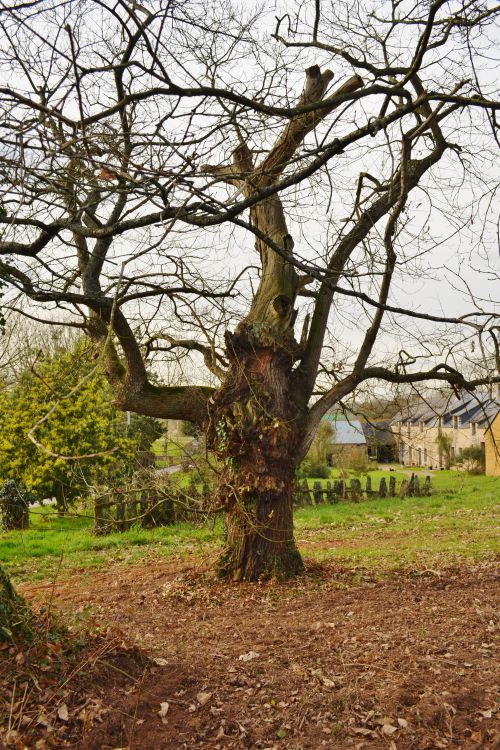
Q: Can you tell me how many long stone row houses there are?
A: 1